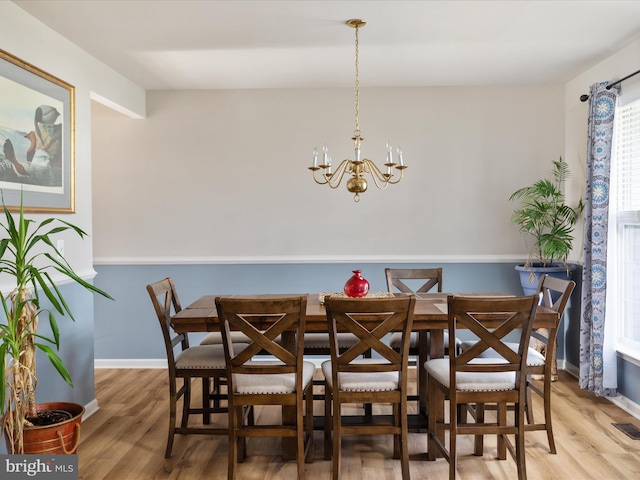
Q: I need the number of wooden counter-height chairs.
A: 6